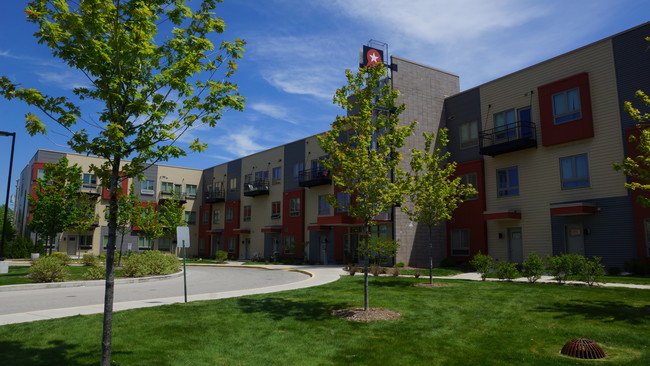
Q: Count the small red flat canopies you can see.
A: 6